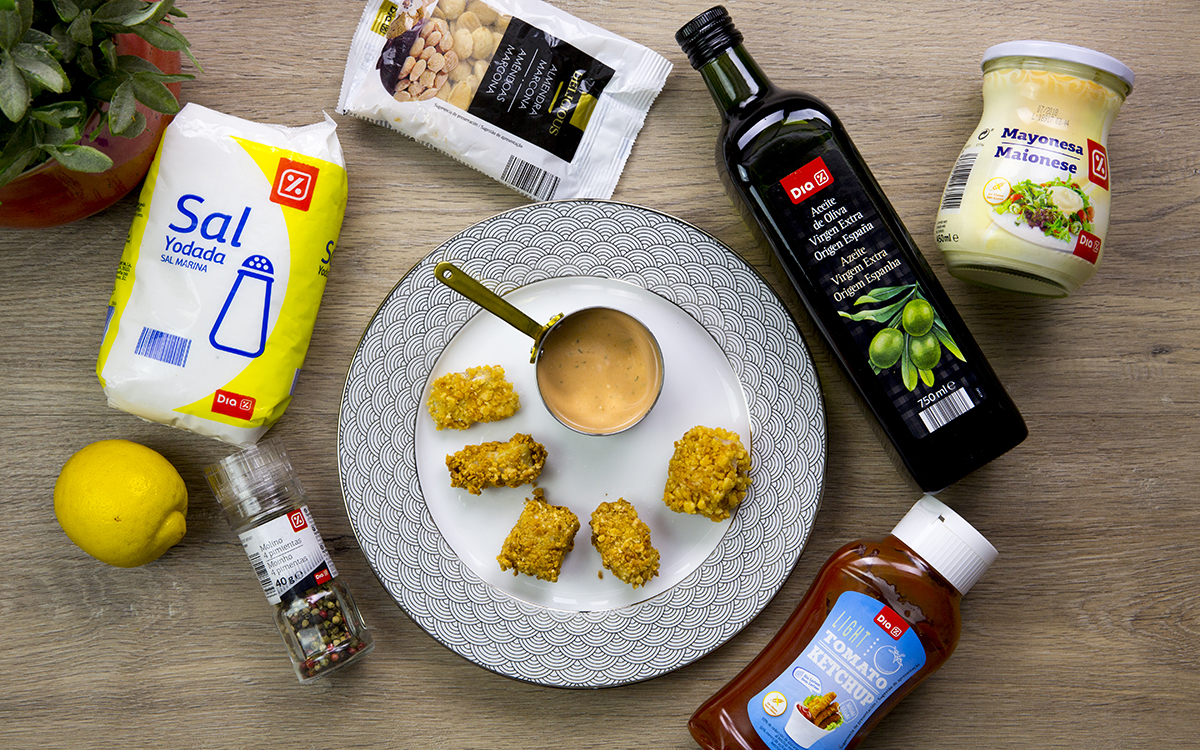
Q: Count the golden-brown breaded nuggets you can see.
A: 5